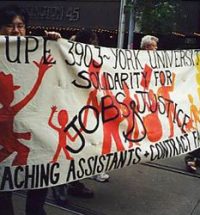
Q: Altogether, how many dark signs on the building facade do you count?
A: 1